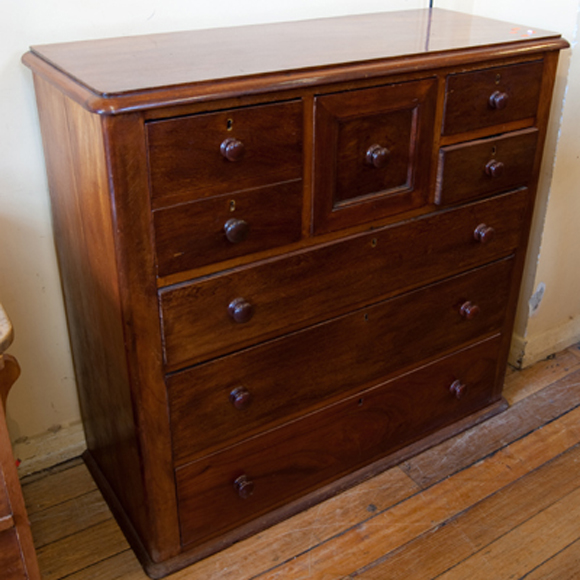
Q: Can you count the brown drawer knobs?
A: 11